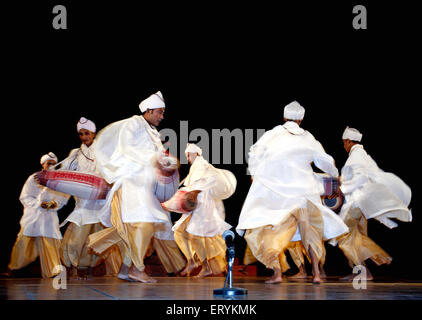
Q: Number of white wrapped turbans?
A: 6